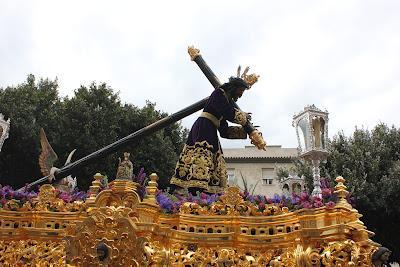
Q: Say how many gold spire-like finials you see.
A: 3